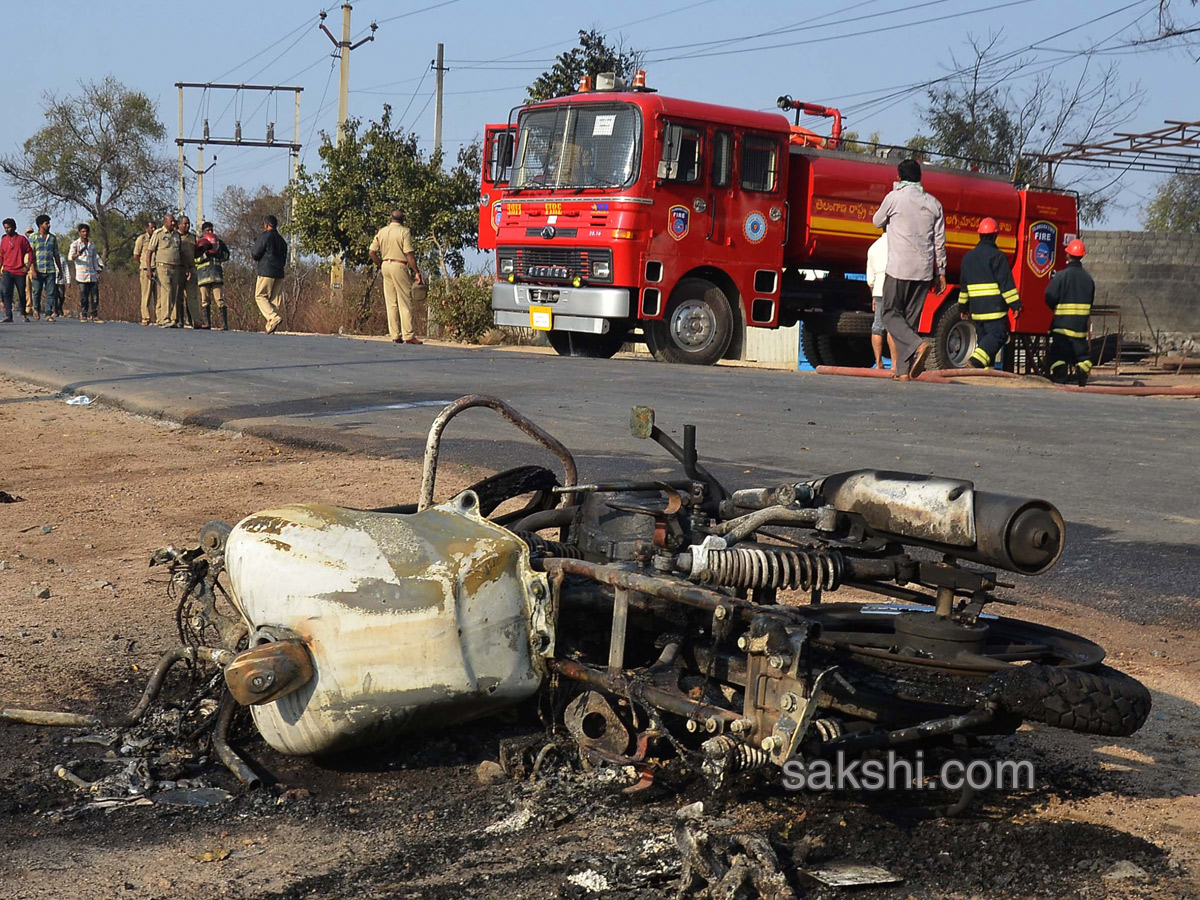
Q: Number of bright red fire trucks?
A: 1